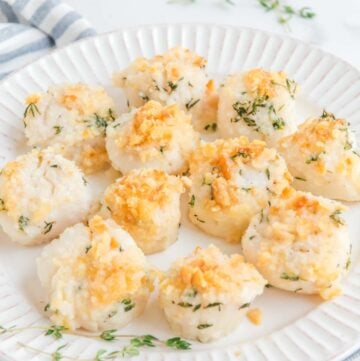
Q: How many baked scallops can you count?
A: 11